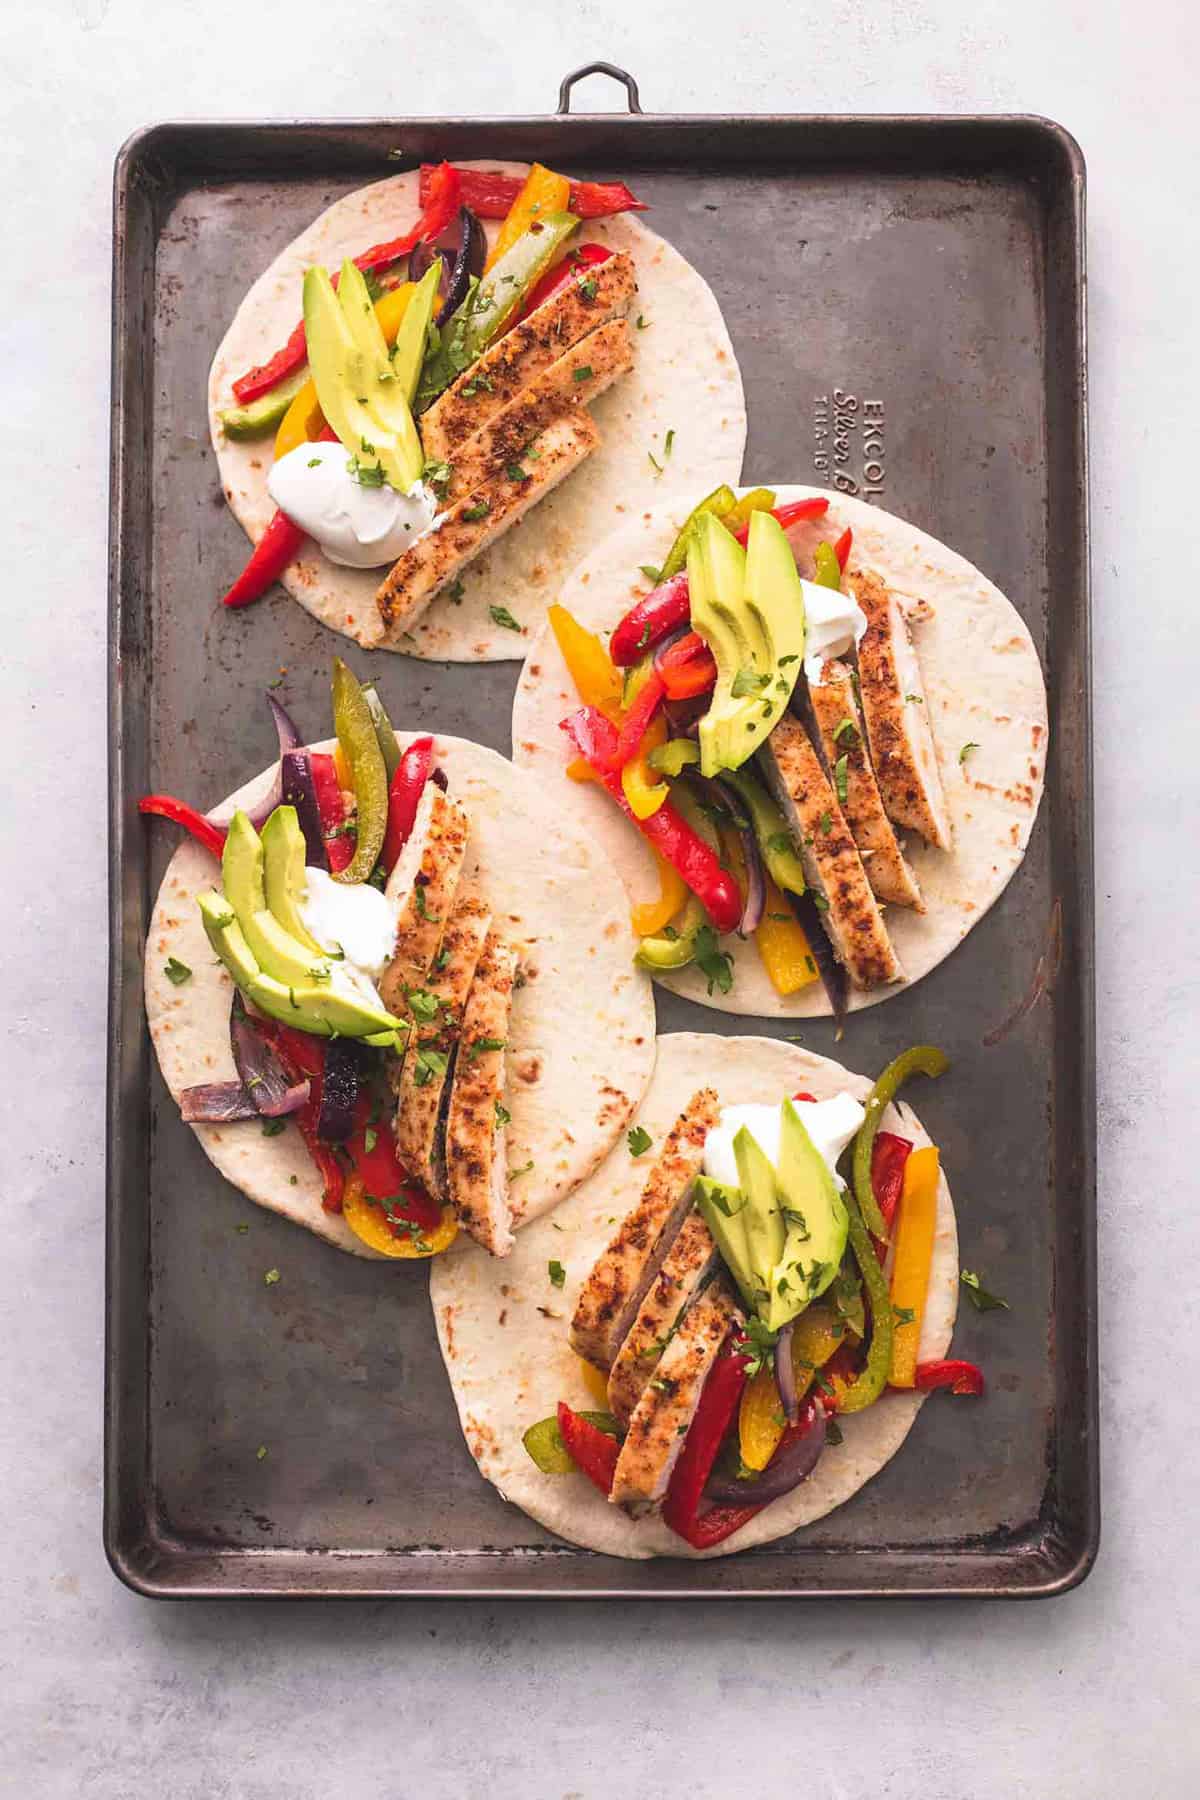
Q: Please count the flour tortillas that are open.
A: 4